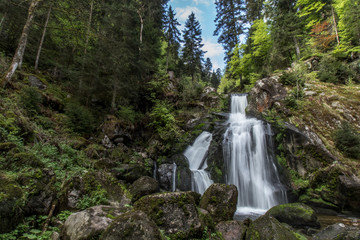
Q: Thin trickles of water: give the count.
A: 2